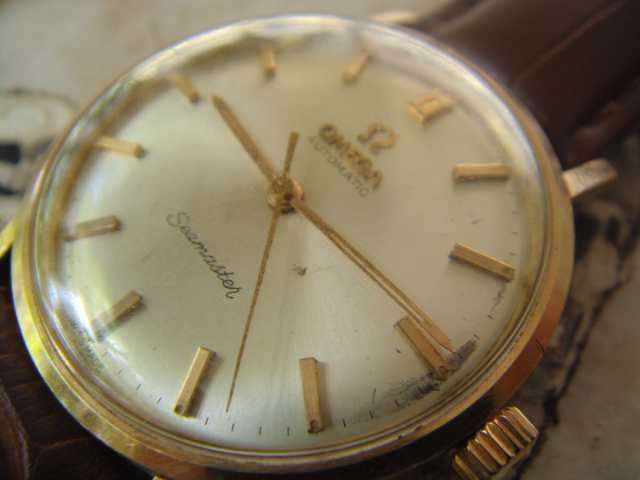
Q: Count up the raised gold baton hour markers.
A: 12